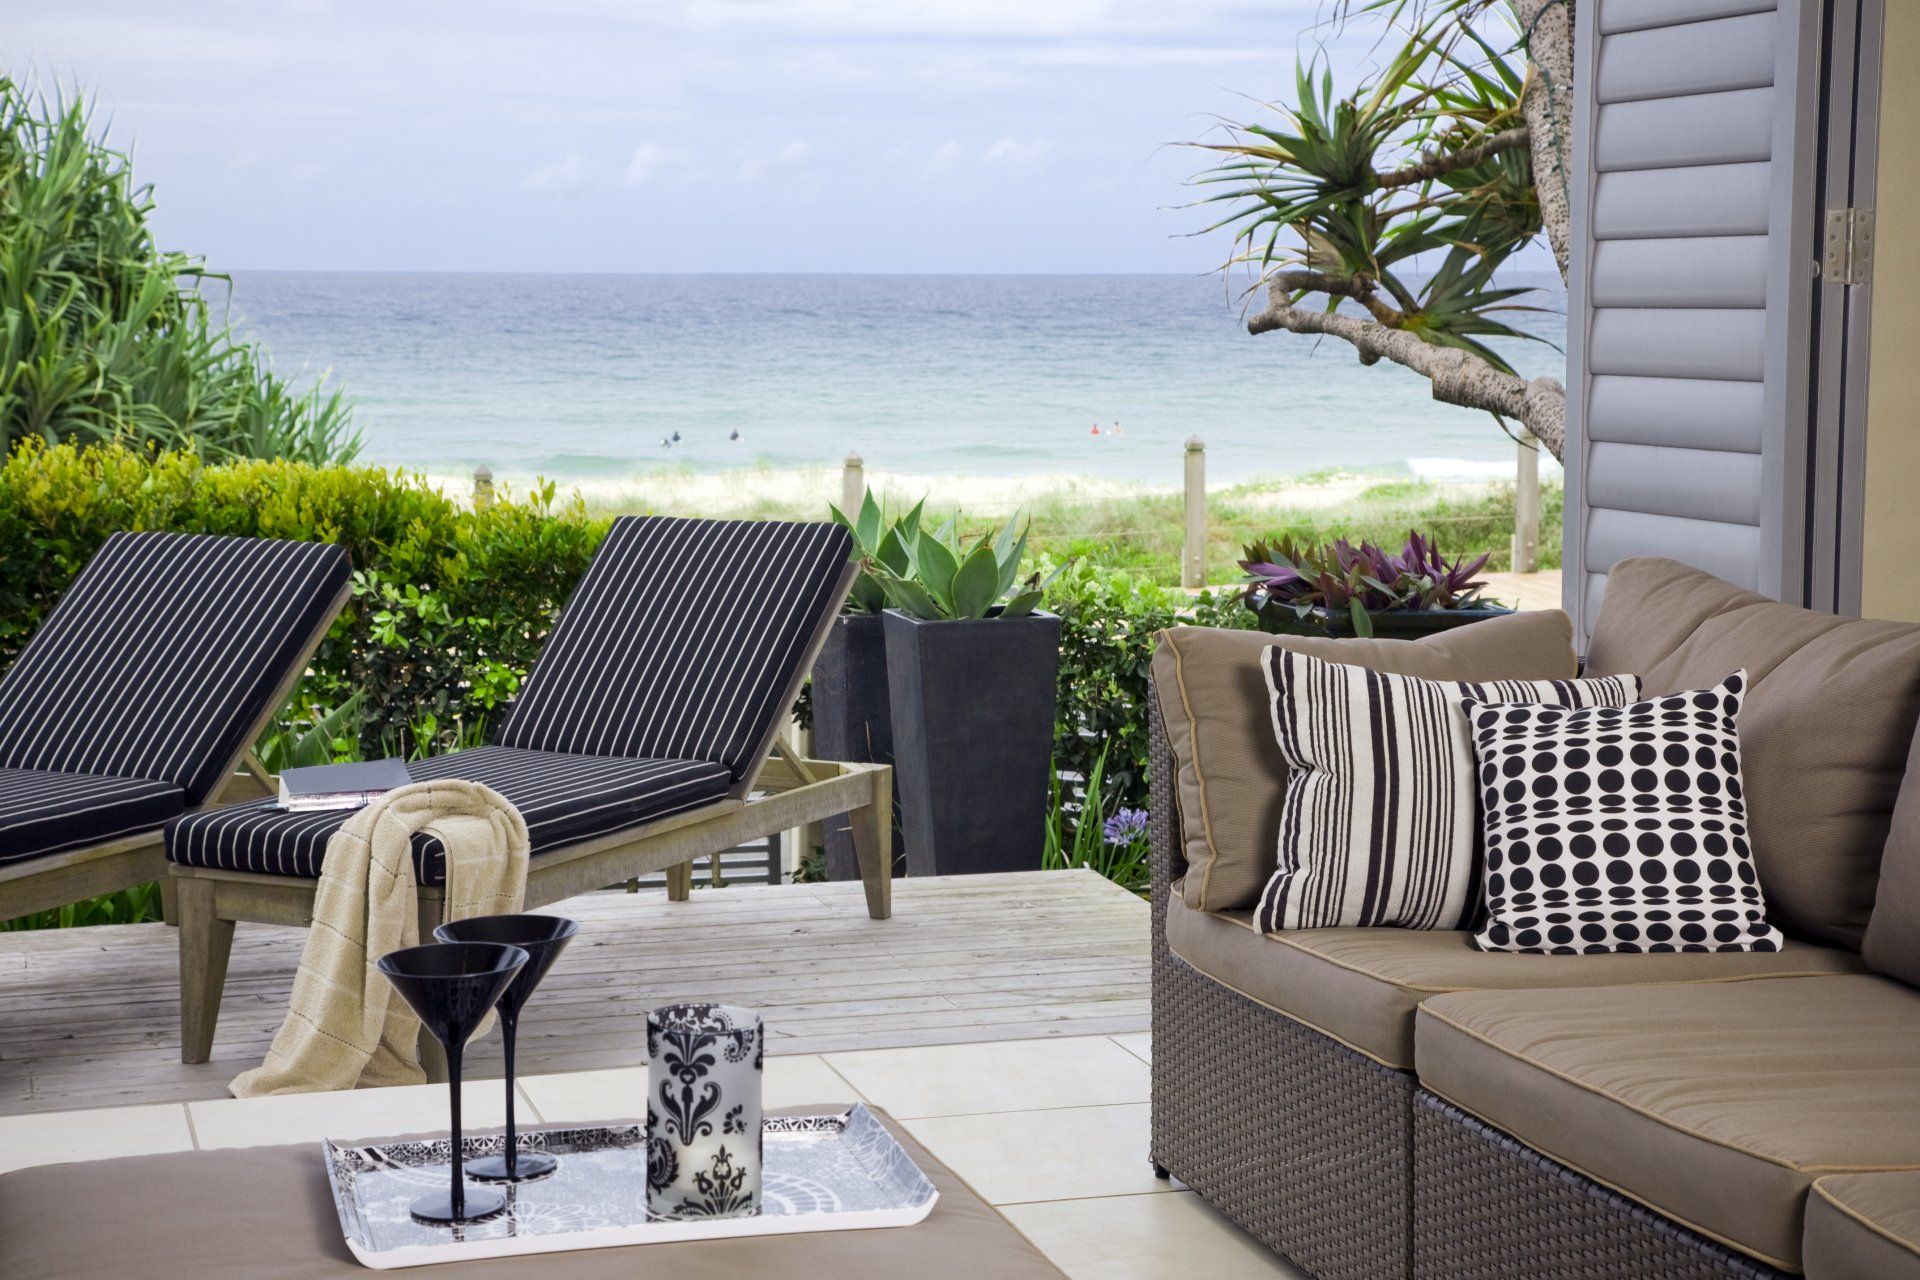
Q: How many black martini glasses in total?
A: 2